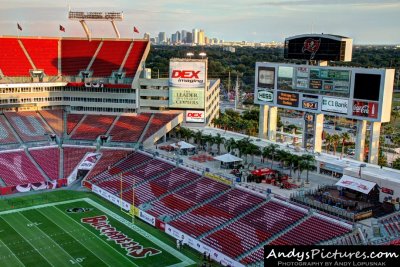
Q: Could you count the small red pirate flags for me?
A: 3